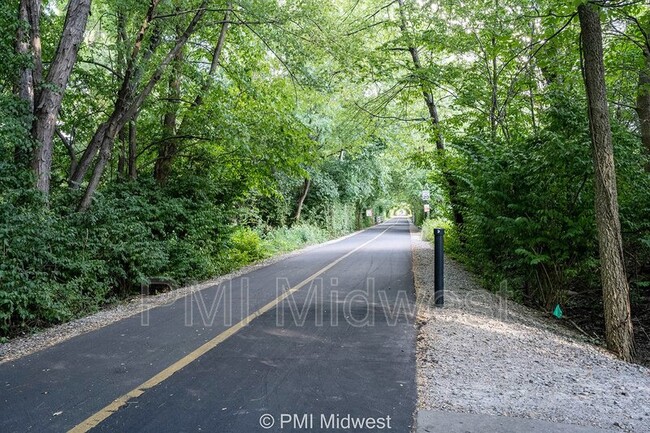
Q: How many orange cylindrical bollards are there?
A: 0